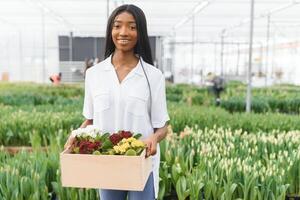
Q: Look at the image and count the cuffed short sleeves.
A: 2